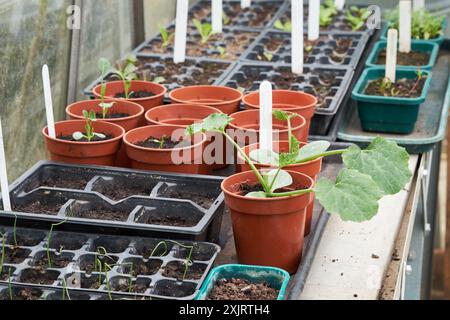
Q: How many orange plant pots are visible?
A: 10